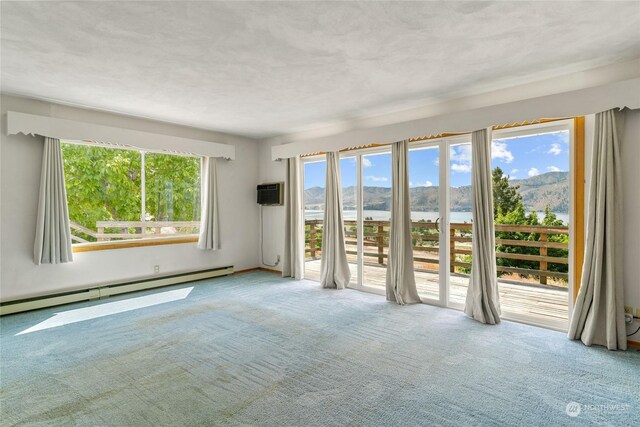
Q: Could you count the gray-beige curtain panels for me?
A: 7